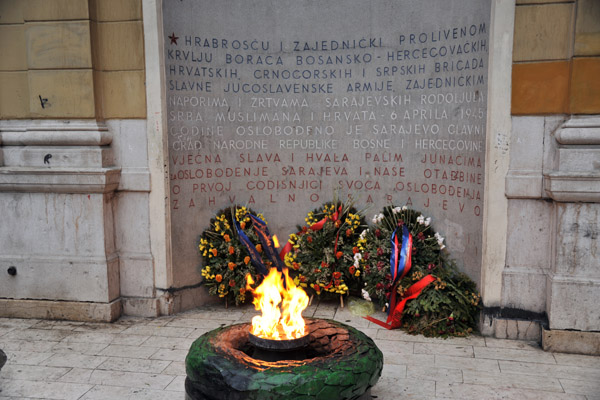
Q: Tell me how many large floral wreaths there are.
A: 3